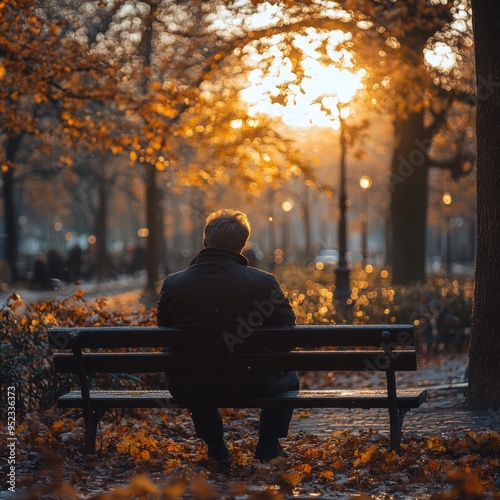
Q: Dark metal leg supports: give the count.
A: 2